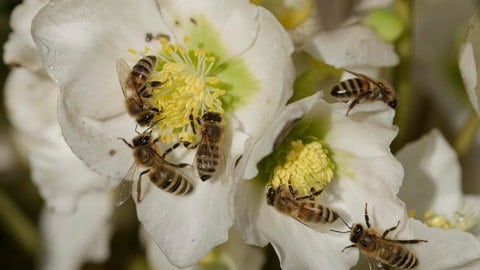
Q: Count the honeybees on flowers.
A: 6